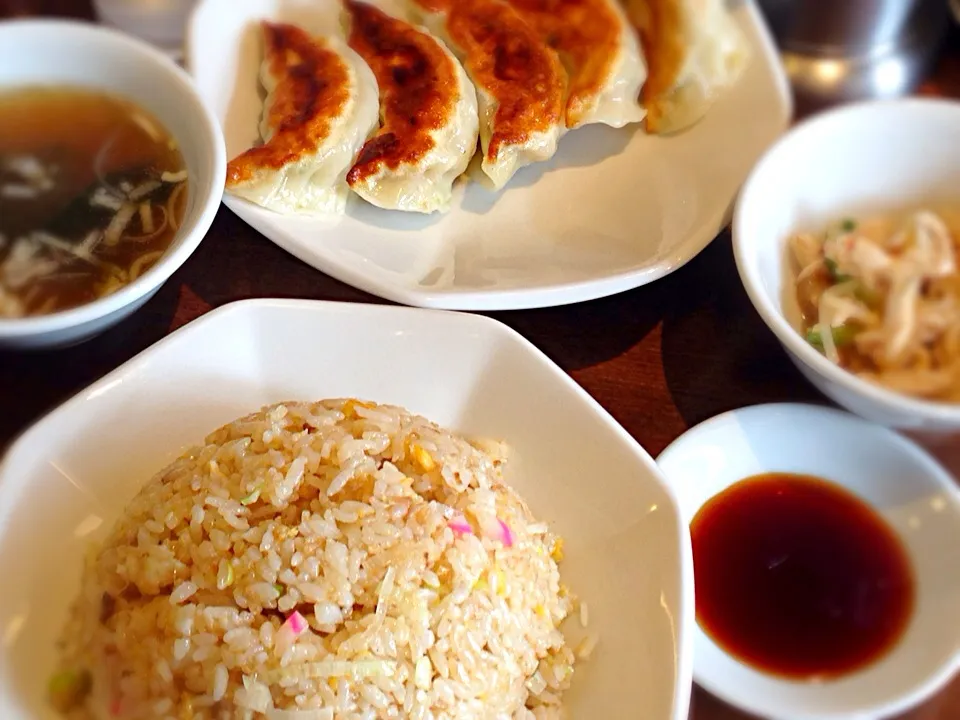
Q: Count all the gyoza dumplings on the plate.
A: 5